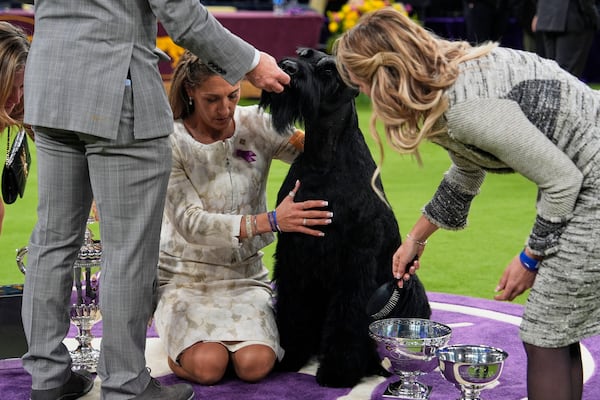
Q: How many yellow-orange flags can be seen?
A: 0